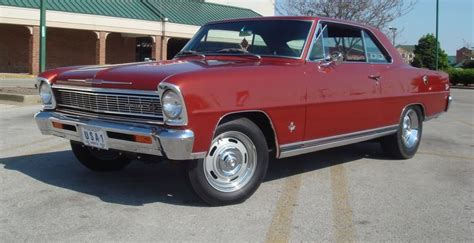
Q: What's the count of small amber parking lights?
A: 2